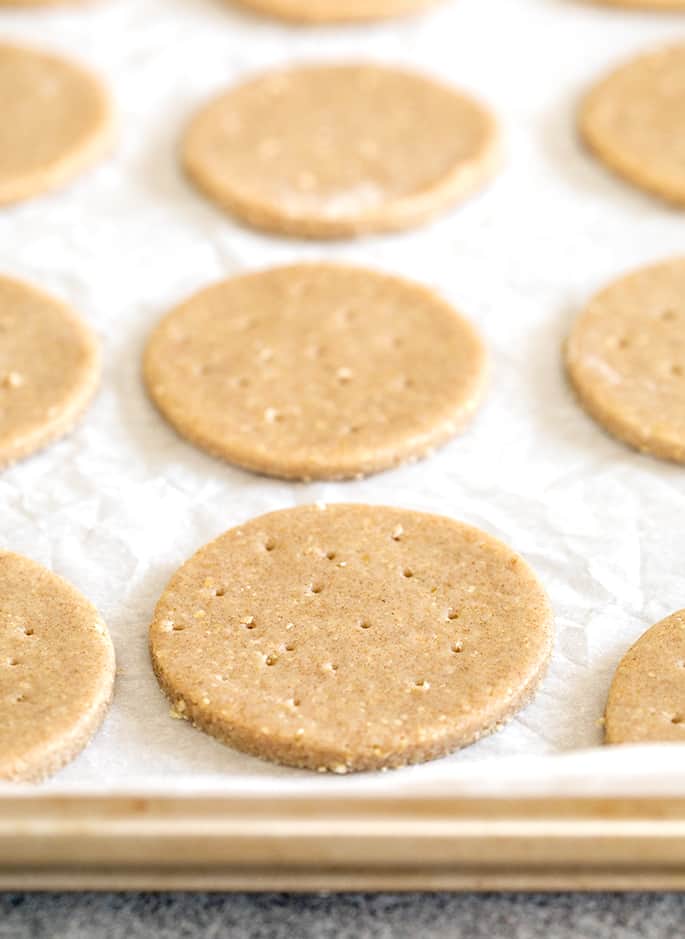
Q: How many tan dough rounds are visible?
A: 12